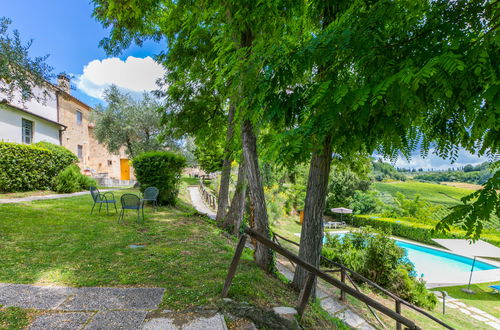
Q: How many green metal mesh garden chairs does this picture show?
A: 3